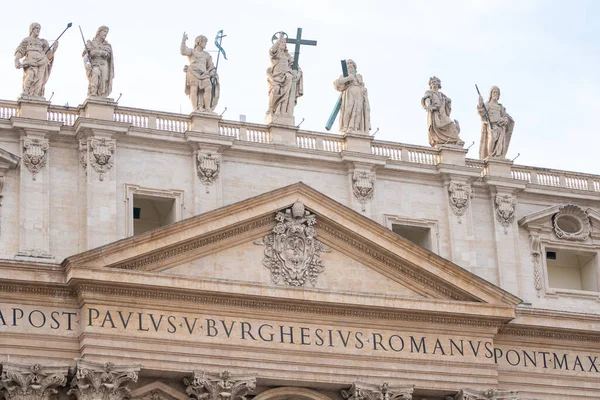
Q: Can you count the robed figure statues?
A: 7